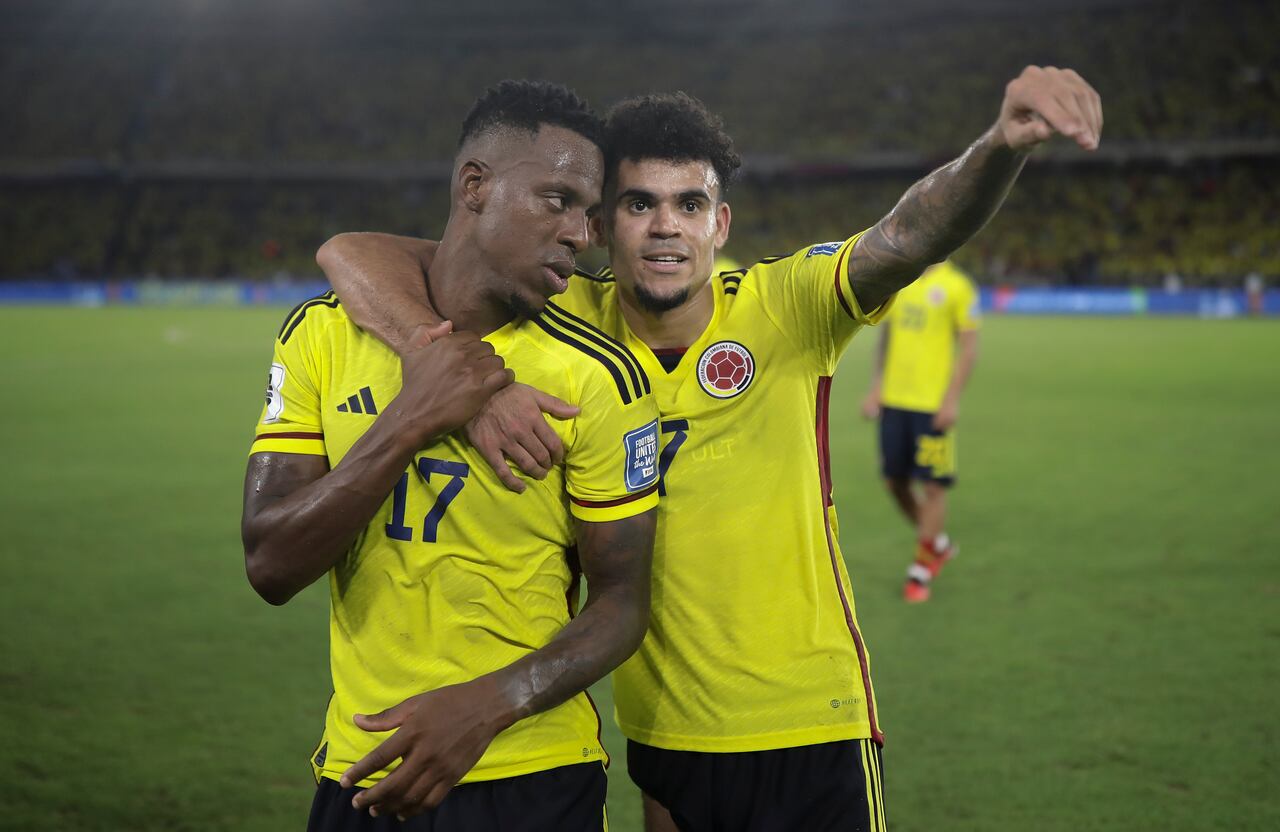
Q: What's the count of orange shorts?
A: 0